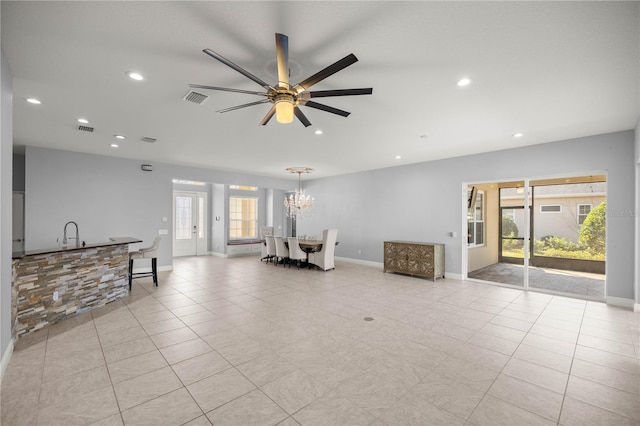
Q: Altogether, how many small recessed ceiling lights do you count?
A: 9